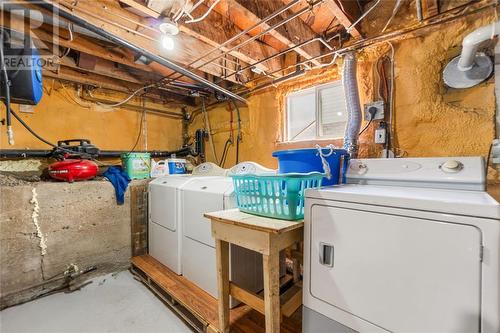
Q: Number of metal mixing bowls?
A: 0